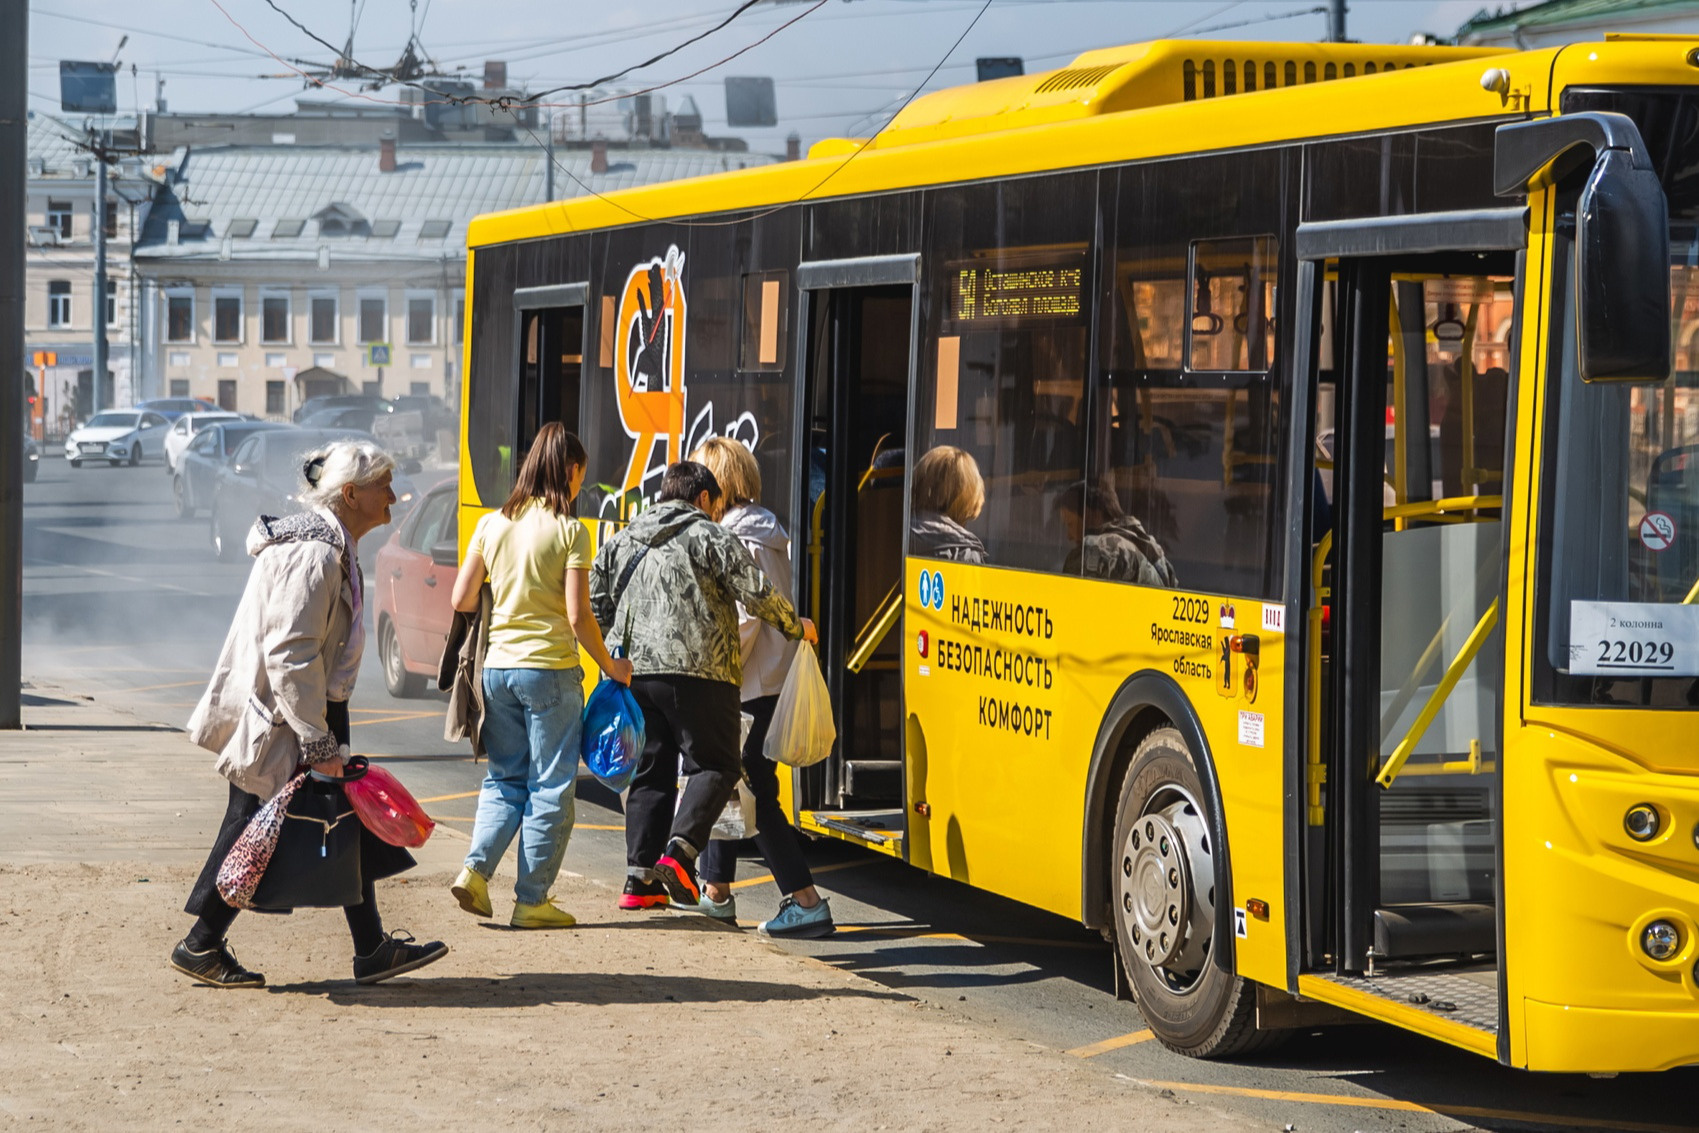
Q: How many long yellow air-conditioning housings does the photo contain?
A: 1